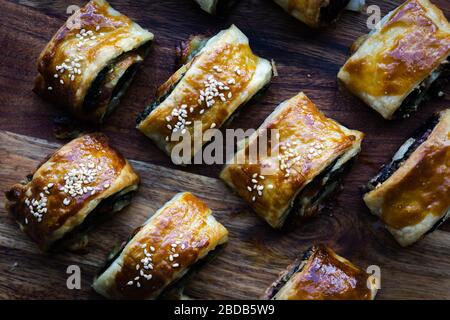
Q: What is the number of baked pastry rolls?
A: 10